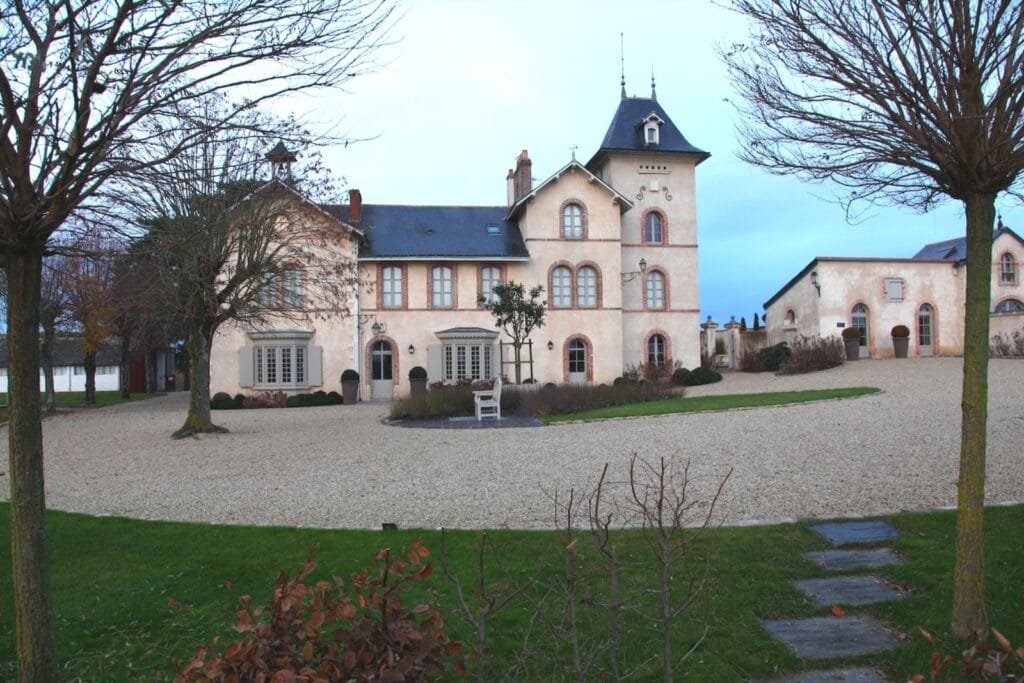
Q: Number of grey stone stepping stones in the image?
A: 5